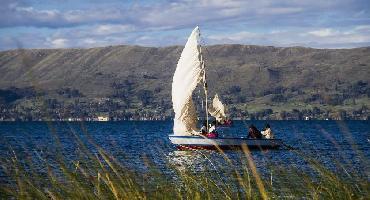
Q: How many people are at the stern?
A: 2